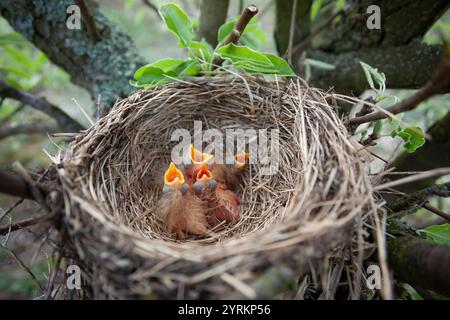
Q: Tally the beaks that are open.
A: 4